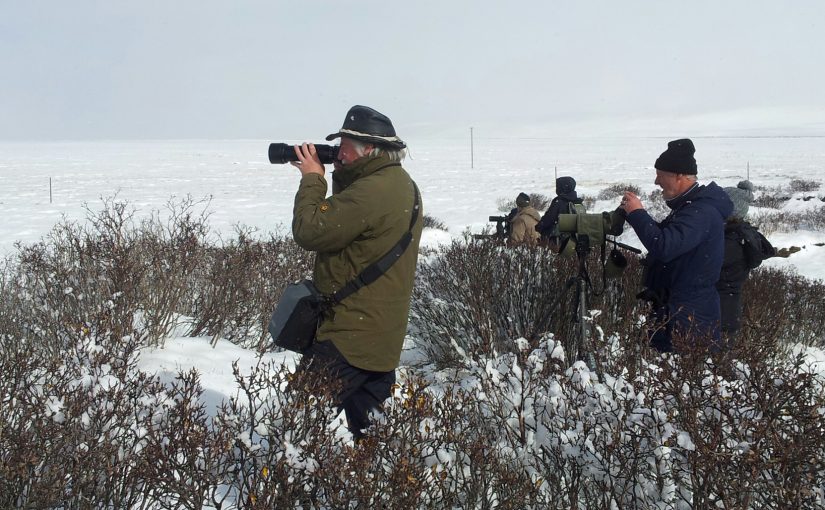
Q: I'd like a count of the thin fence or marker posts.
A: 4